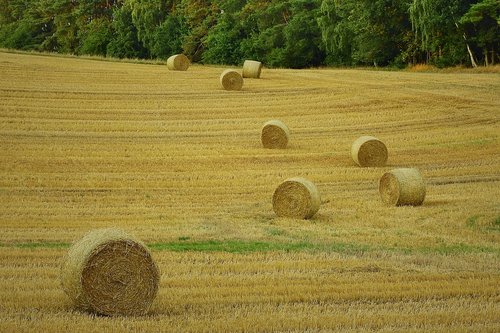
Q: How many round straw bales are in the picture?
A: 8